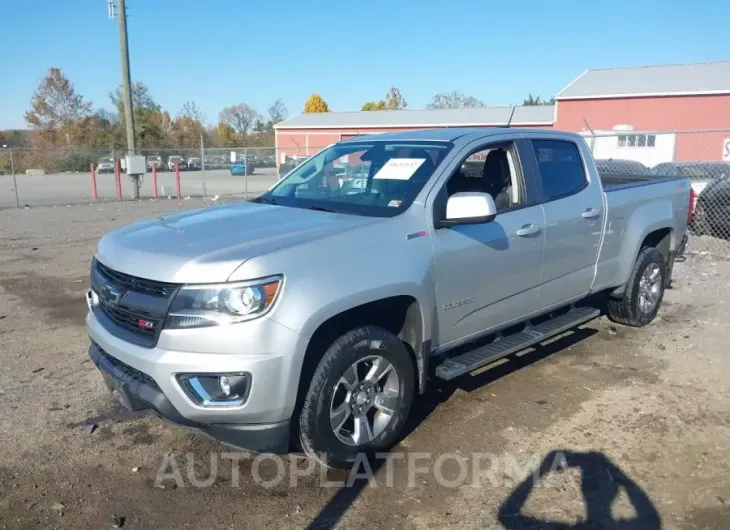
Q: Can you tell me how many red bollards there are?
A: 4